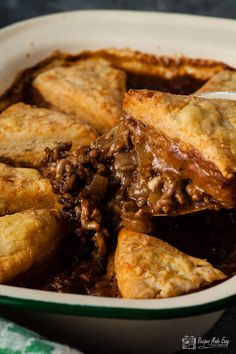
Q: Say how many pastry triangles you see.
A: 7